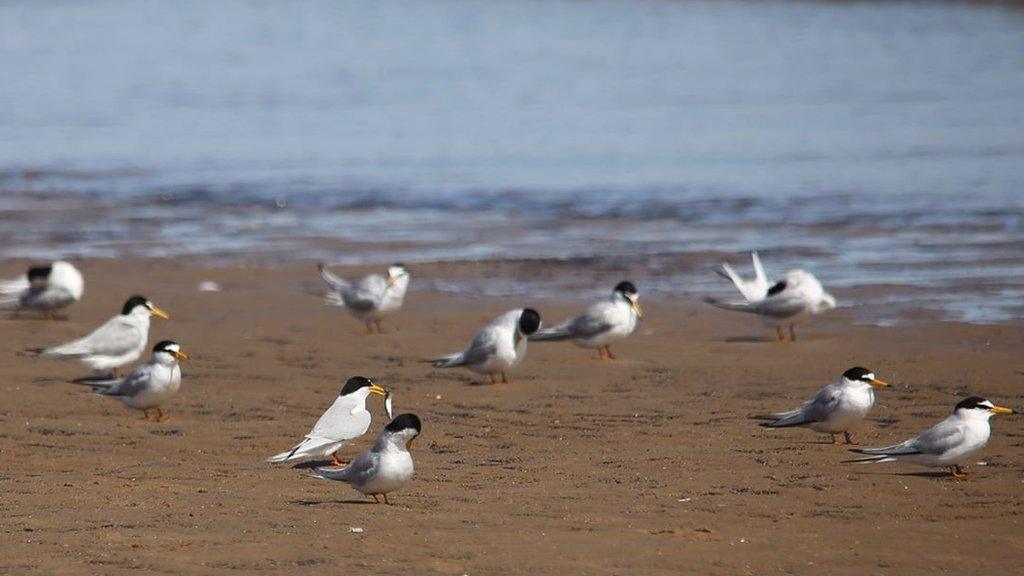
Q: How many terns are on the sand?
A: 11